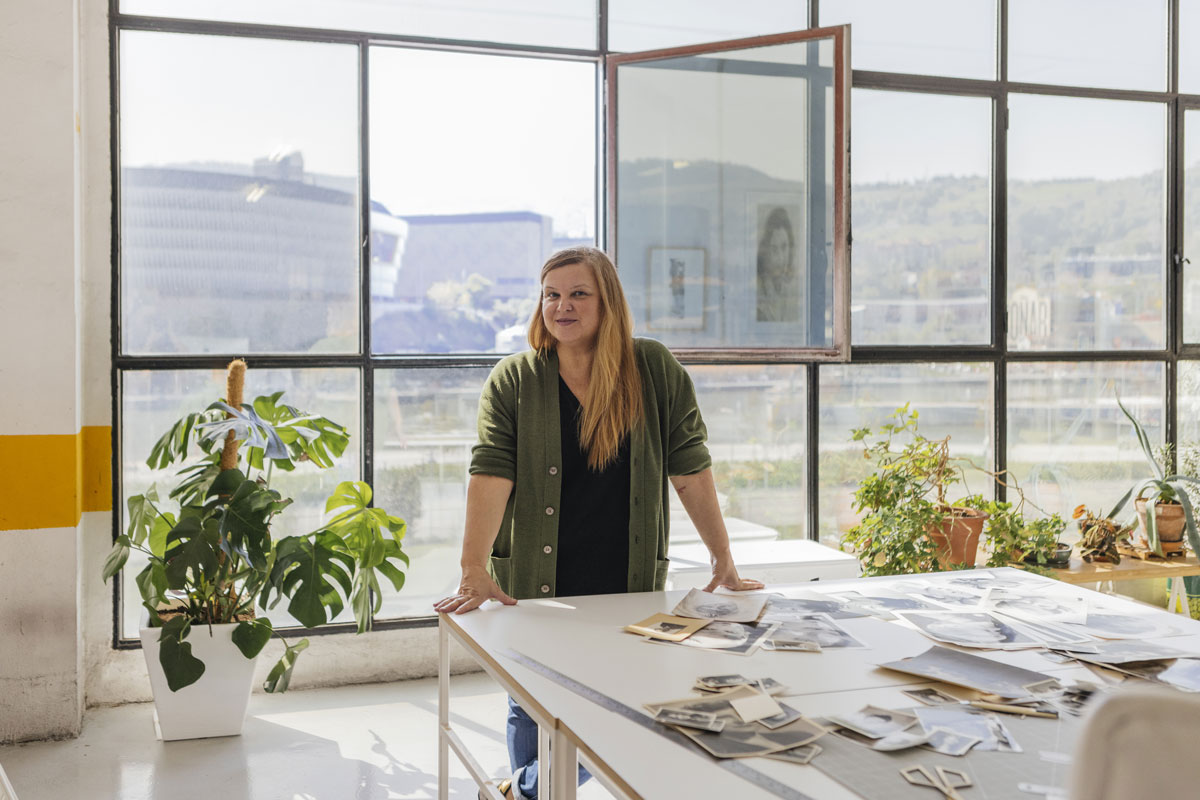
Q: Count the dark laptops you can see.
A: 0